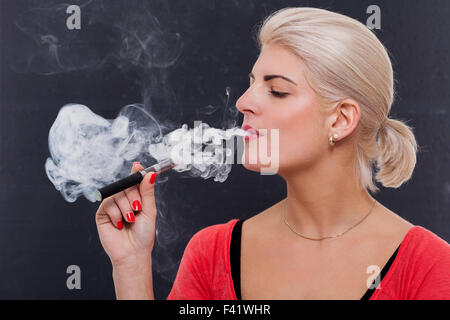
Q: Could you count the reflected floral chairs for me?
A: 0